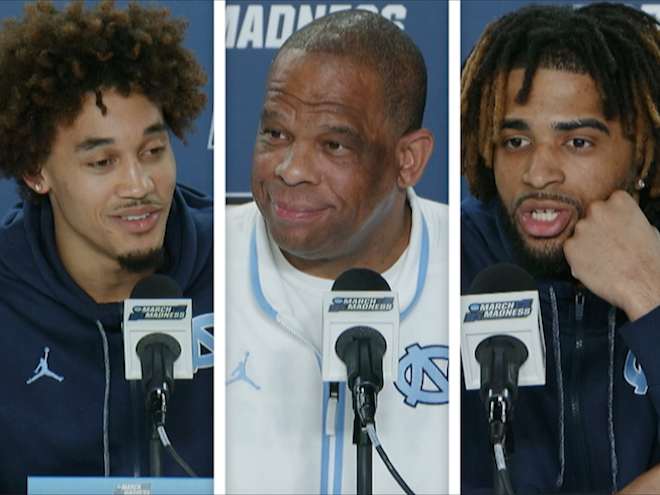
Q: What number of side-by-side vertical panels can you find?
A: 3